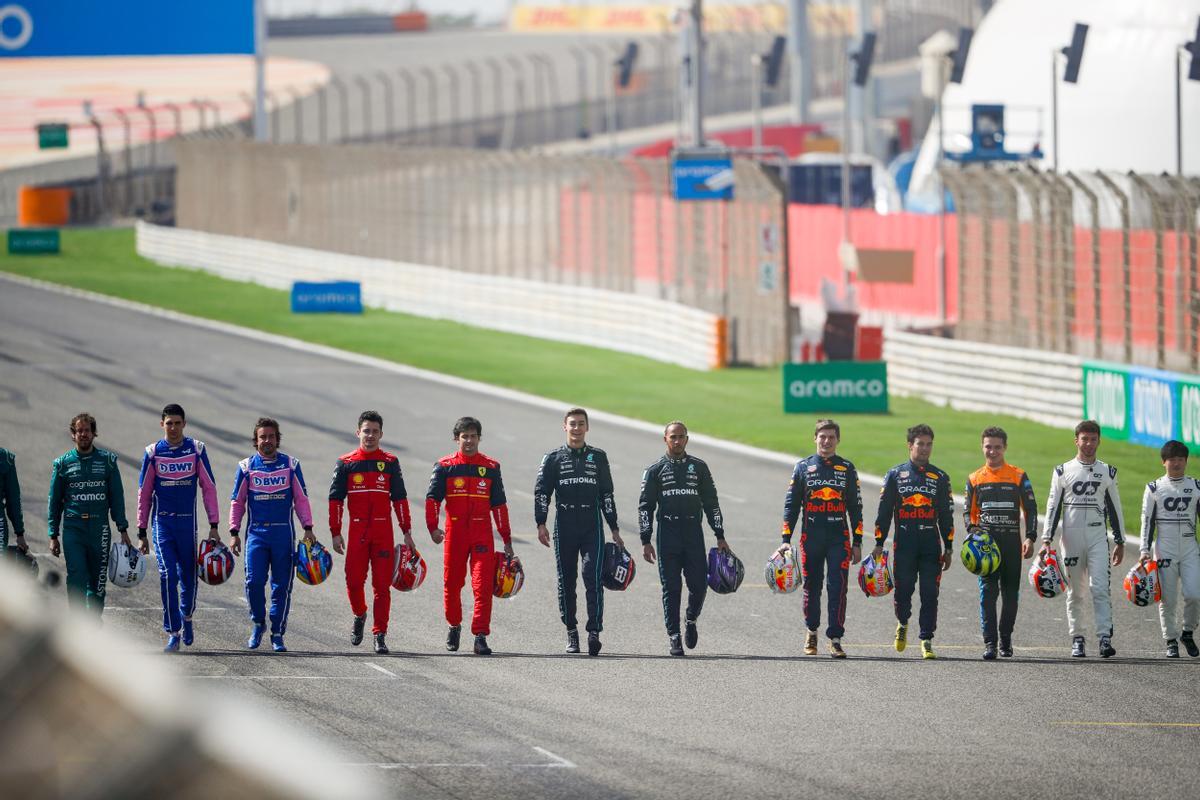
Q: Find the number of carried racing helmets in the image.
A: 13